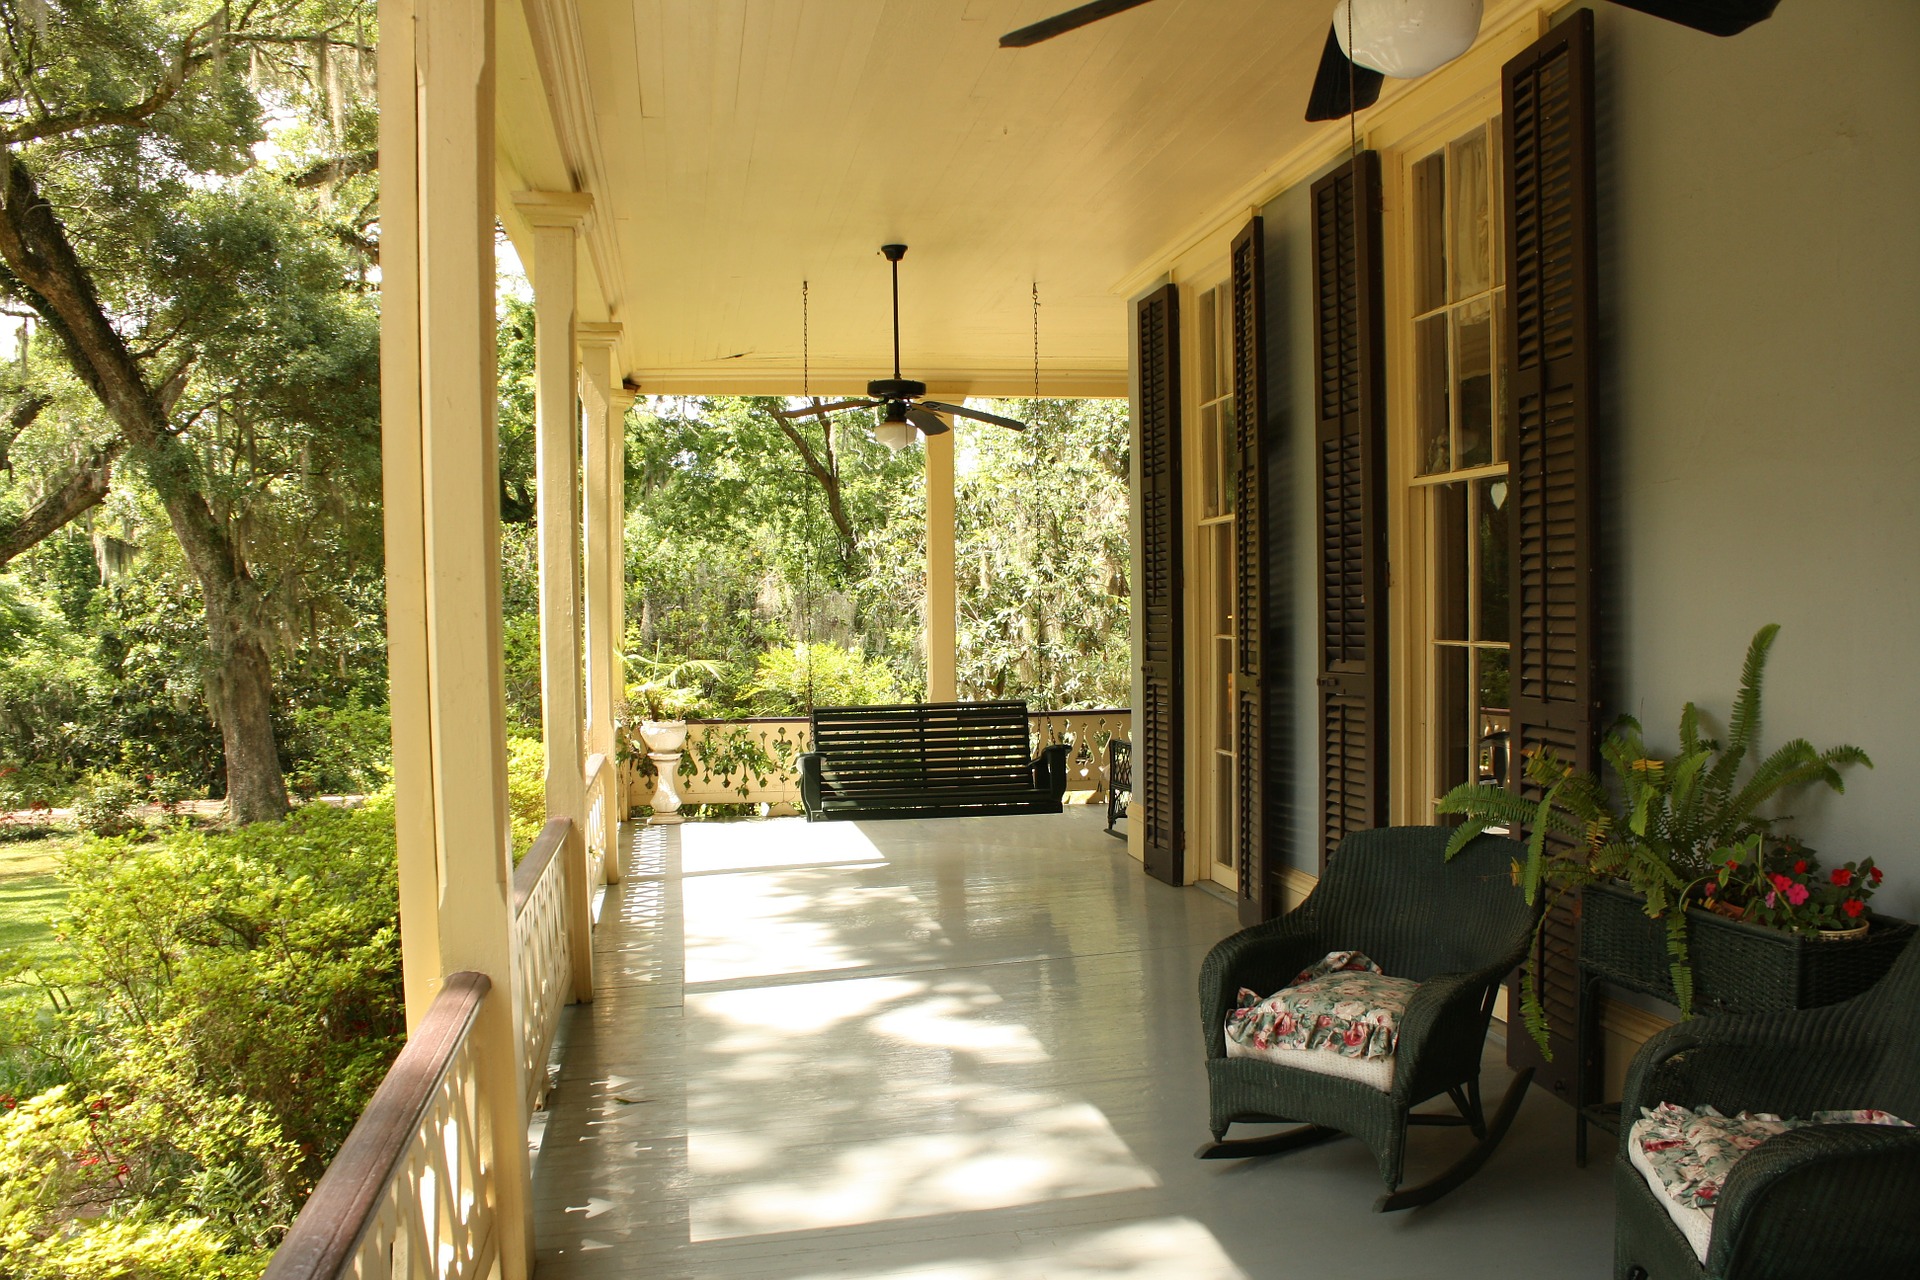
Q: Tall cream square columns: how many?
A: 5